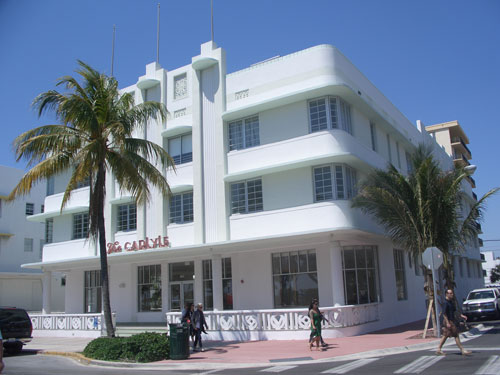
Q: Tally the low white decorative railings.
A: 2